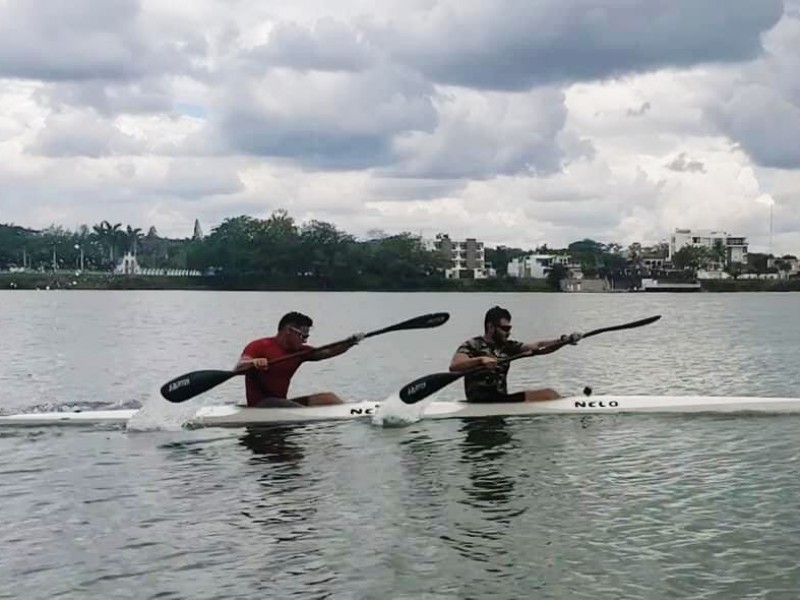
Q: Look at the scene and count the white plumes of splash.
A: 2